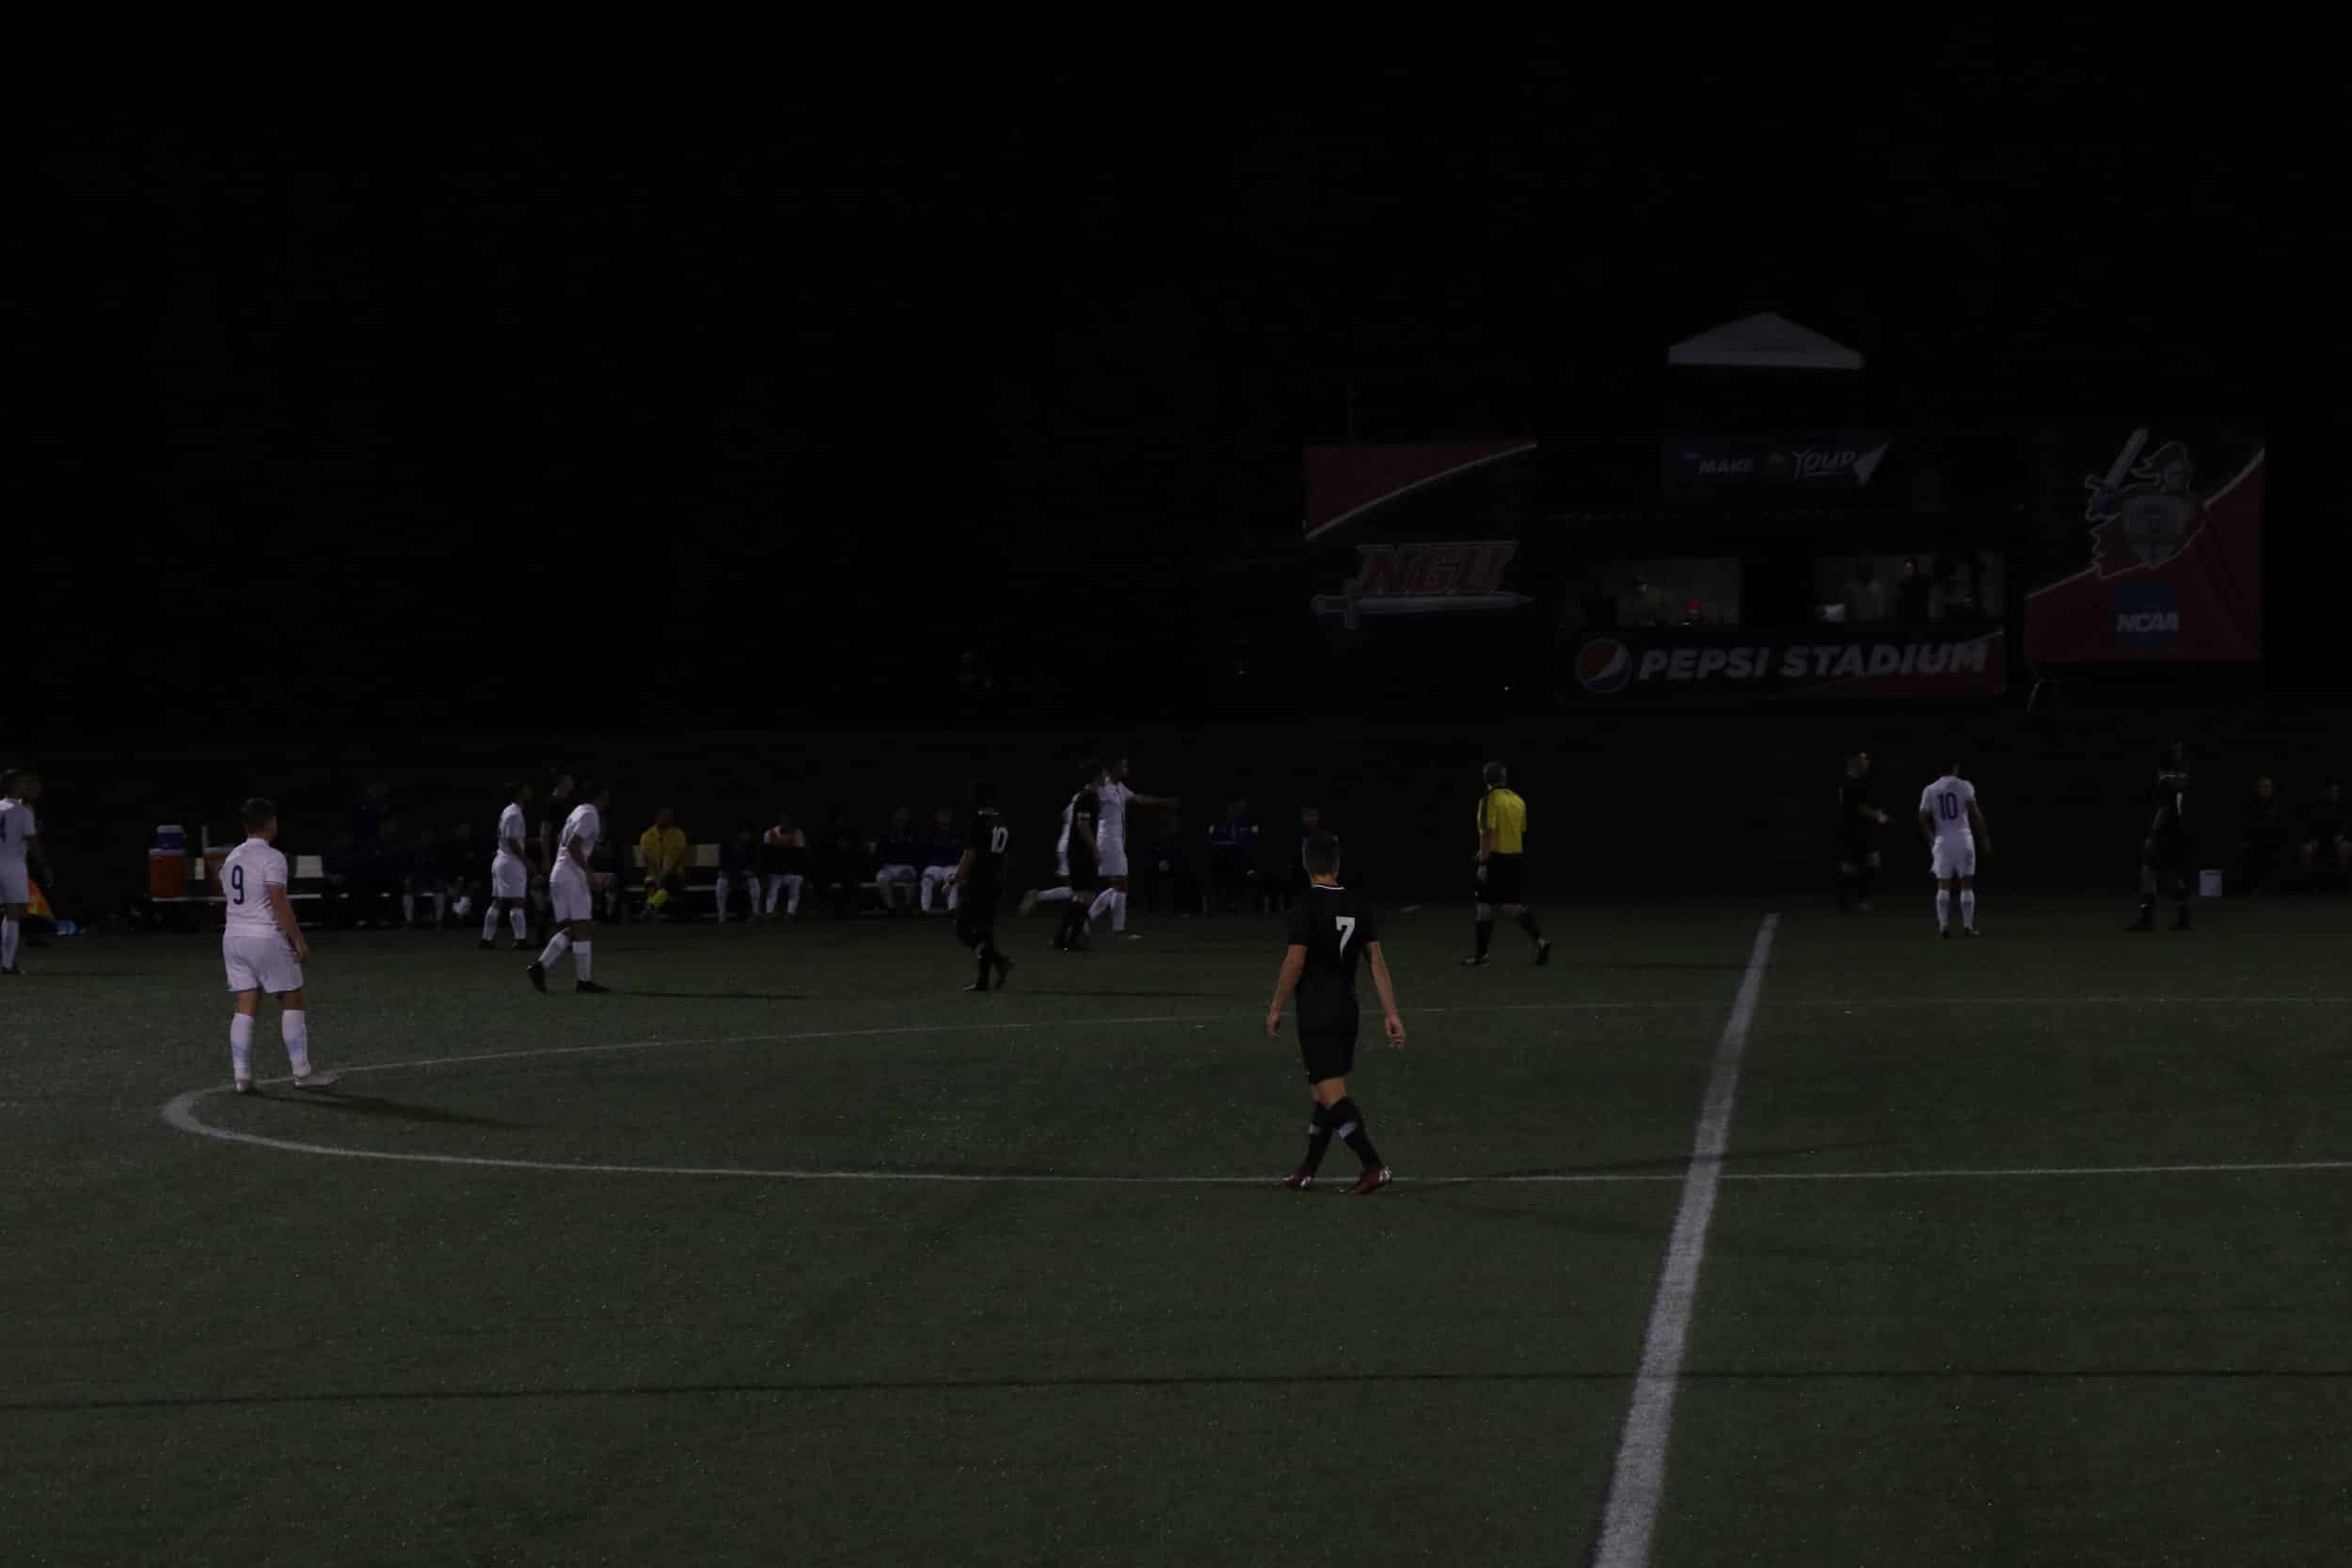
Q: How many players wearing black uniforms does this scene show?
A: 6